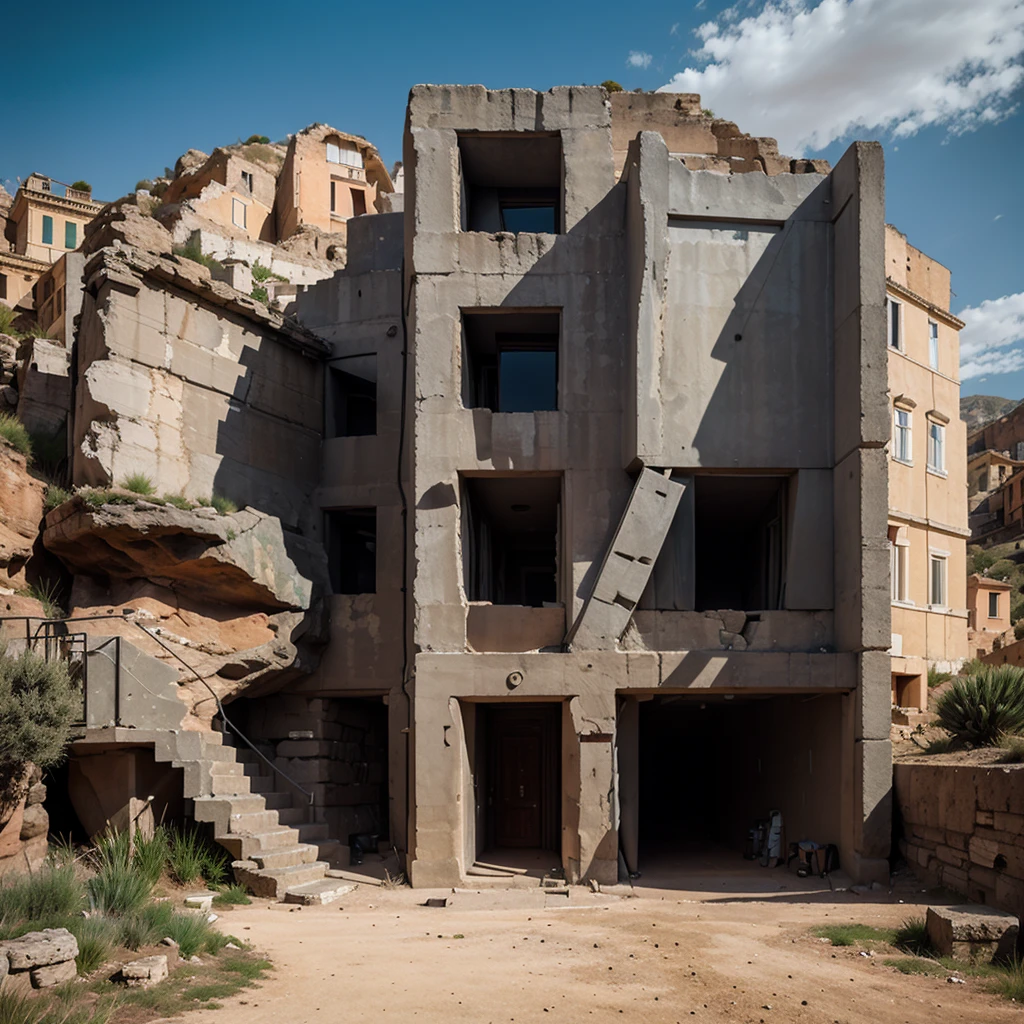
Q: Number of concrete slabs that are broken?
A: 1